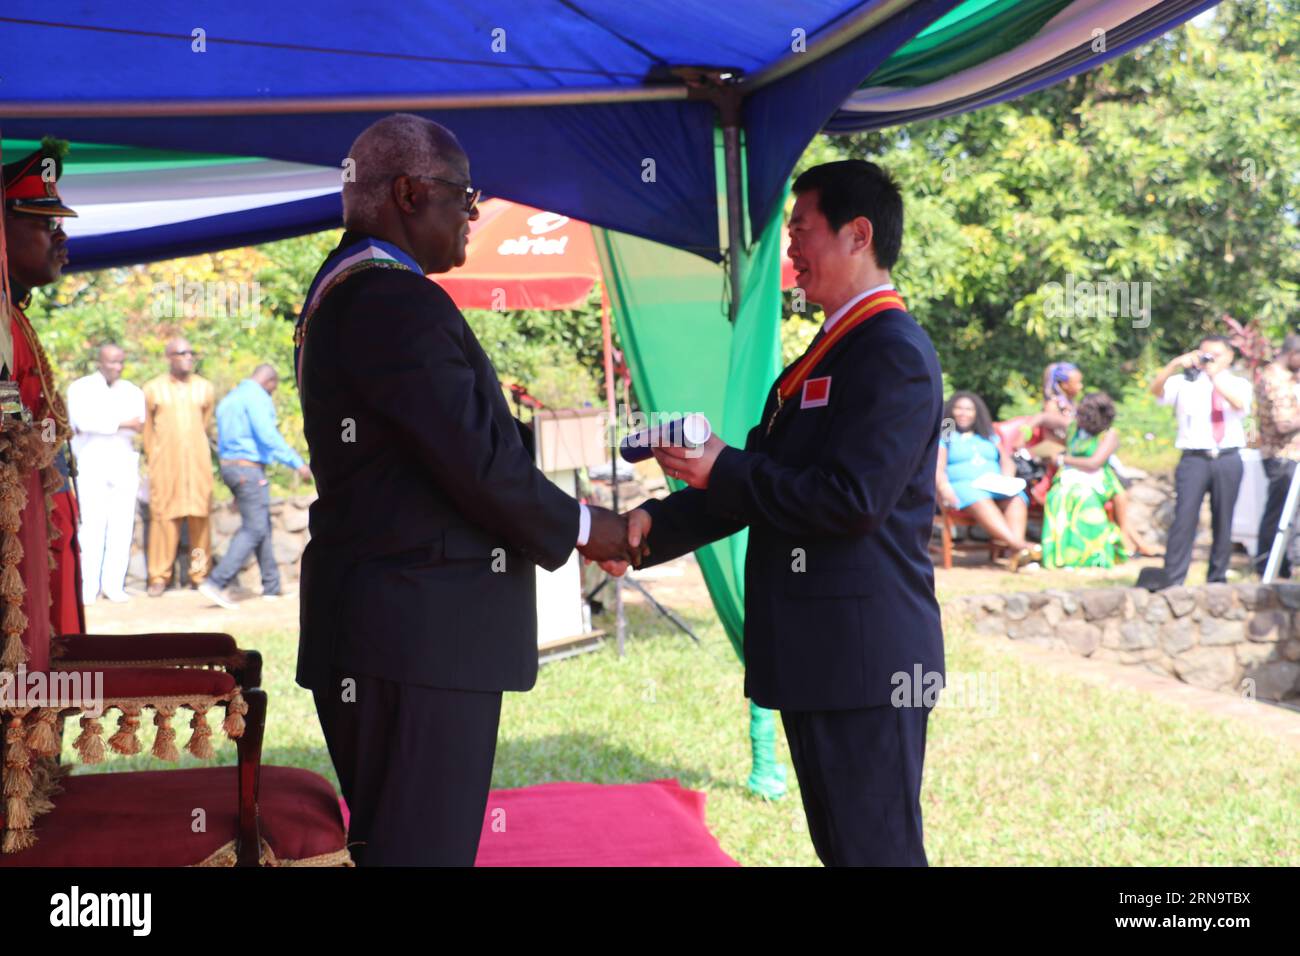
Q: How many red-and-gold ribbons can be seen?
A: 1